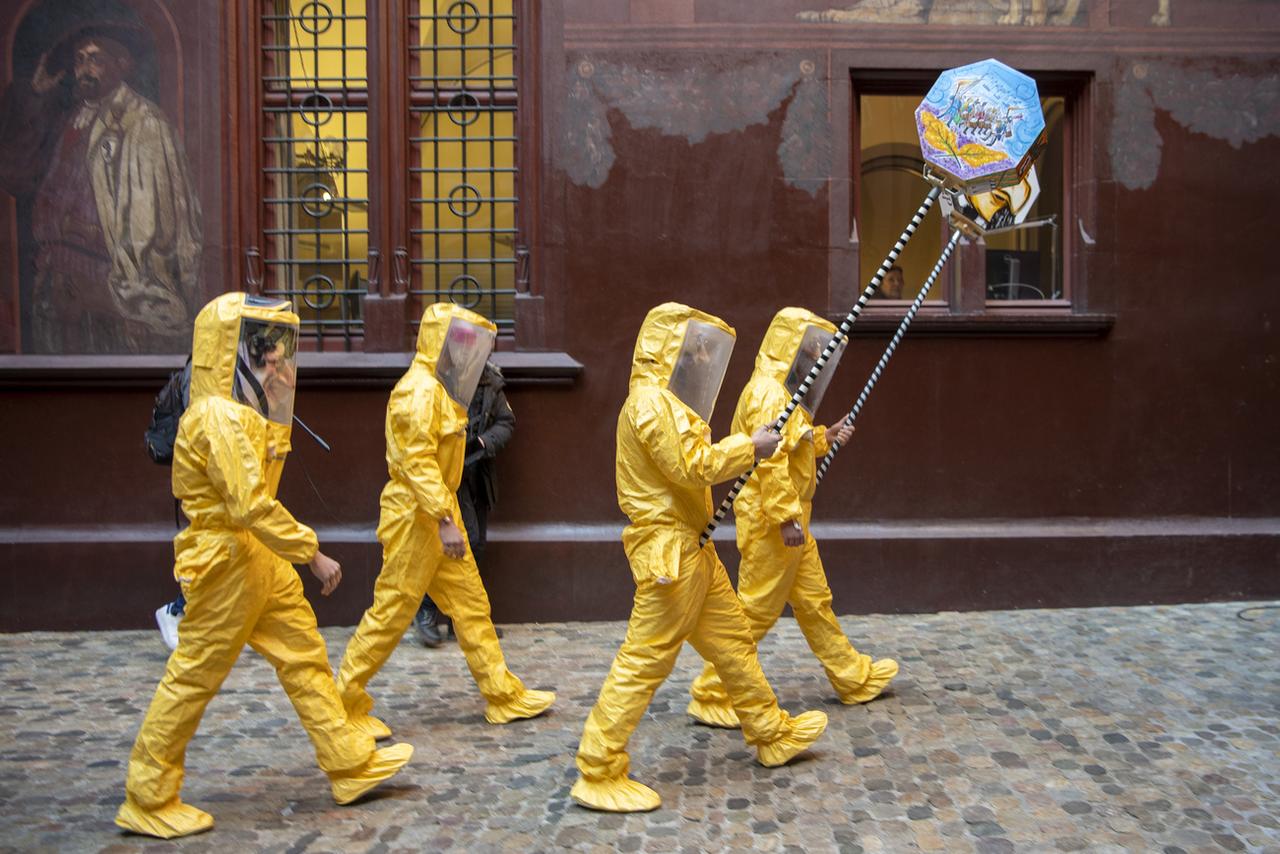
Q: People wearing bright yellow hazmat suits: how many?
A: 4